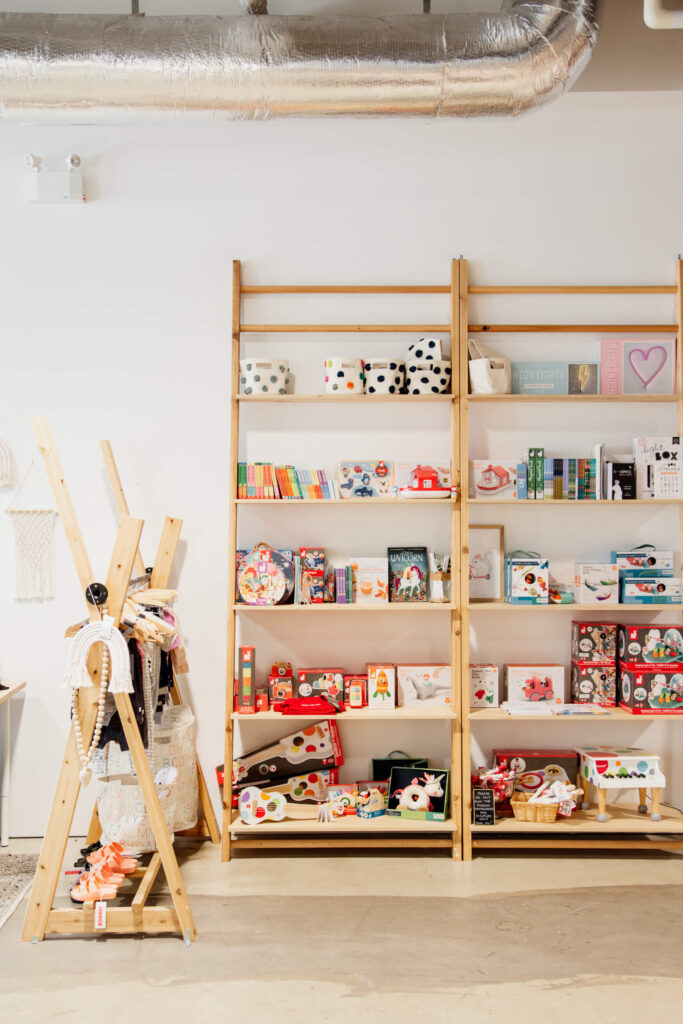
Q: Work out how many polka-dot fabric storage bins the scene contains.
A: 5